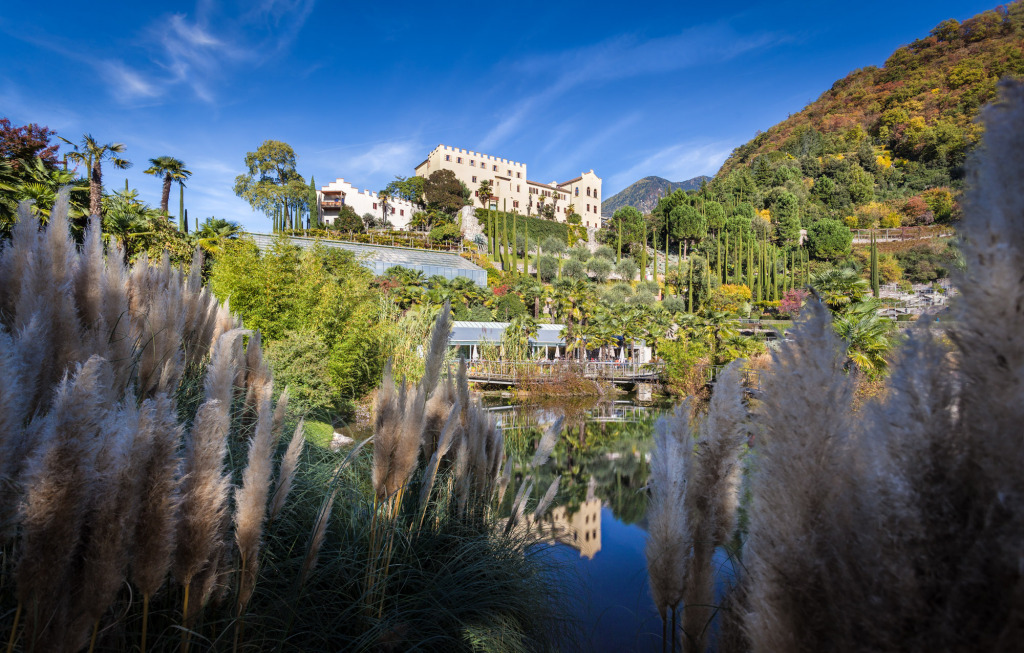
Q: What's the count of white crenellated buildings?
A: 2